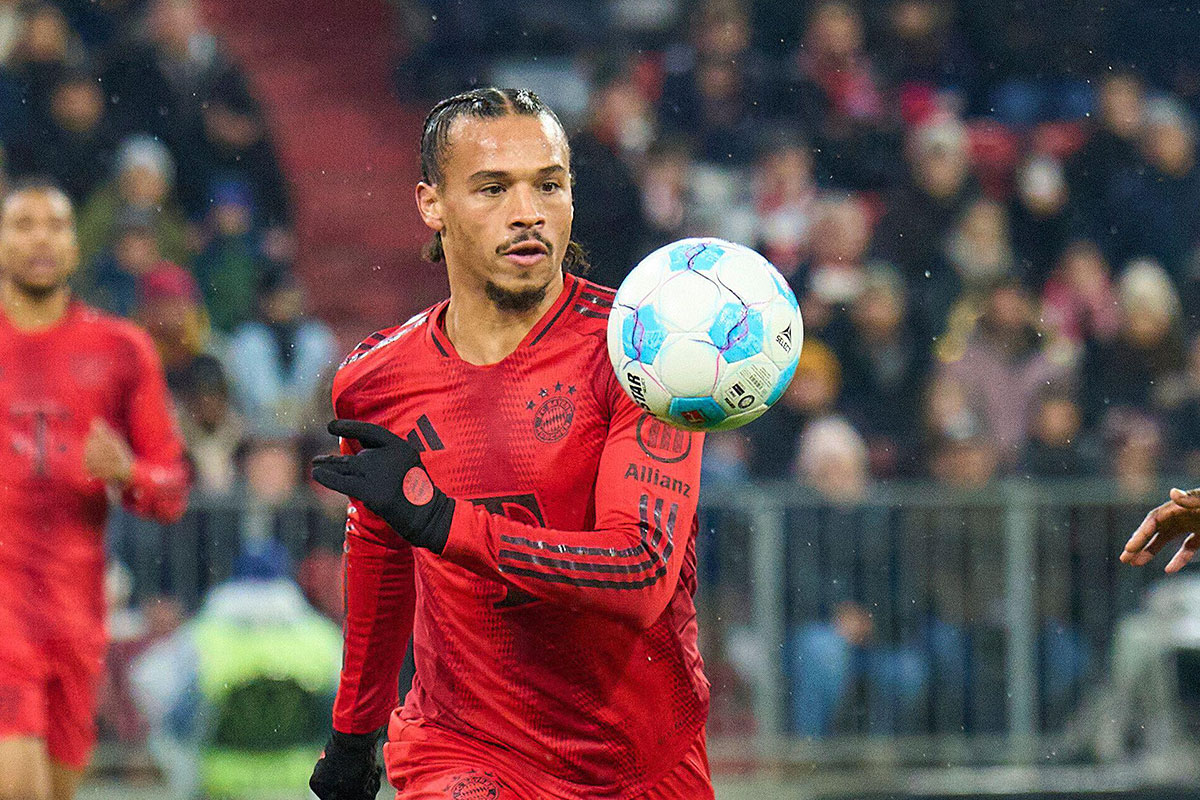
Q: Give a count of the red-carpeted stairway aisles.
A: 1